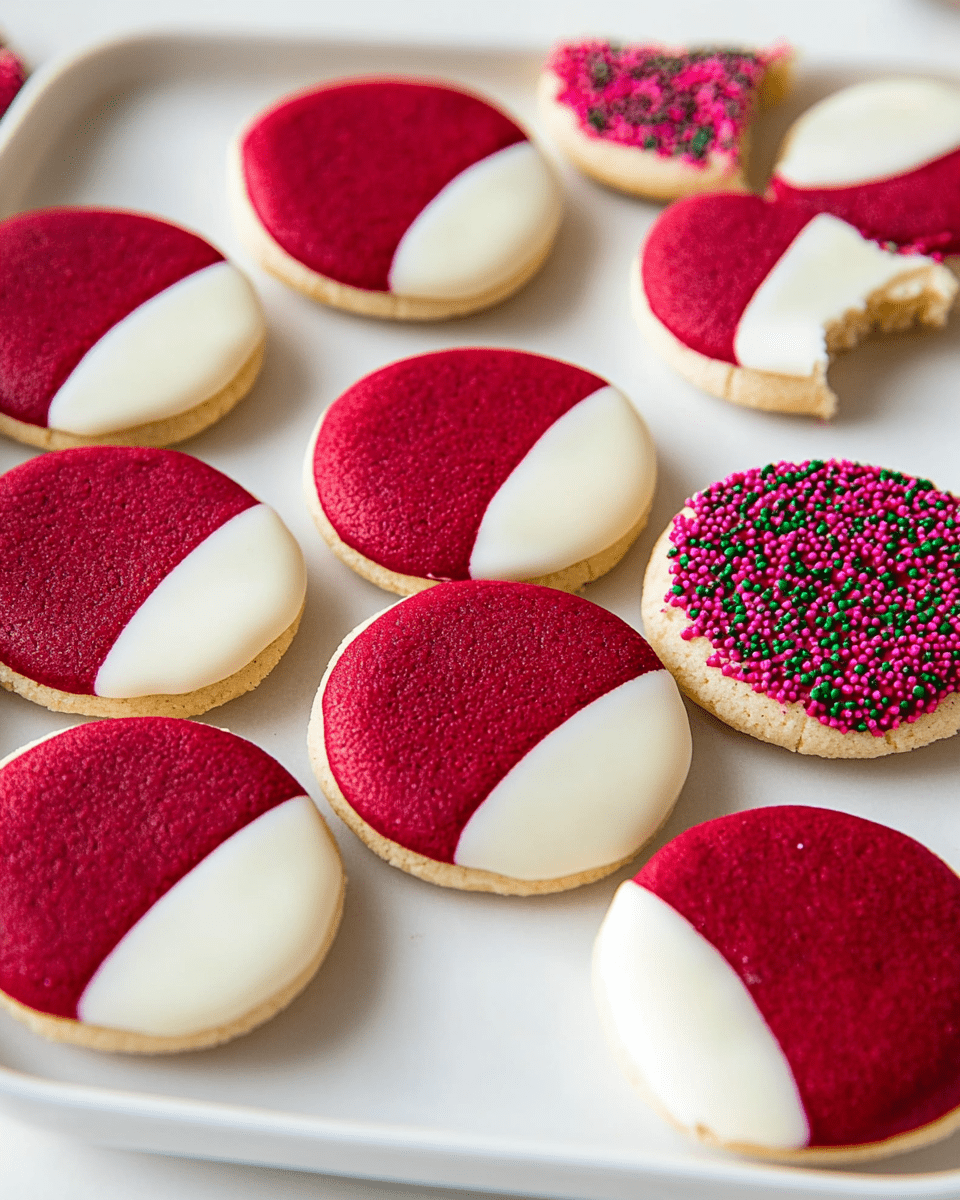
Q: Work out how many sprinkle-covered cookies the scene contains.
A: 2